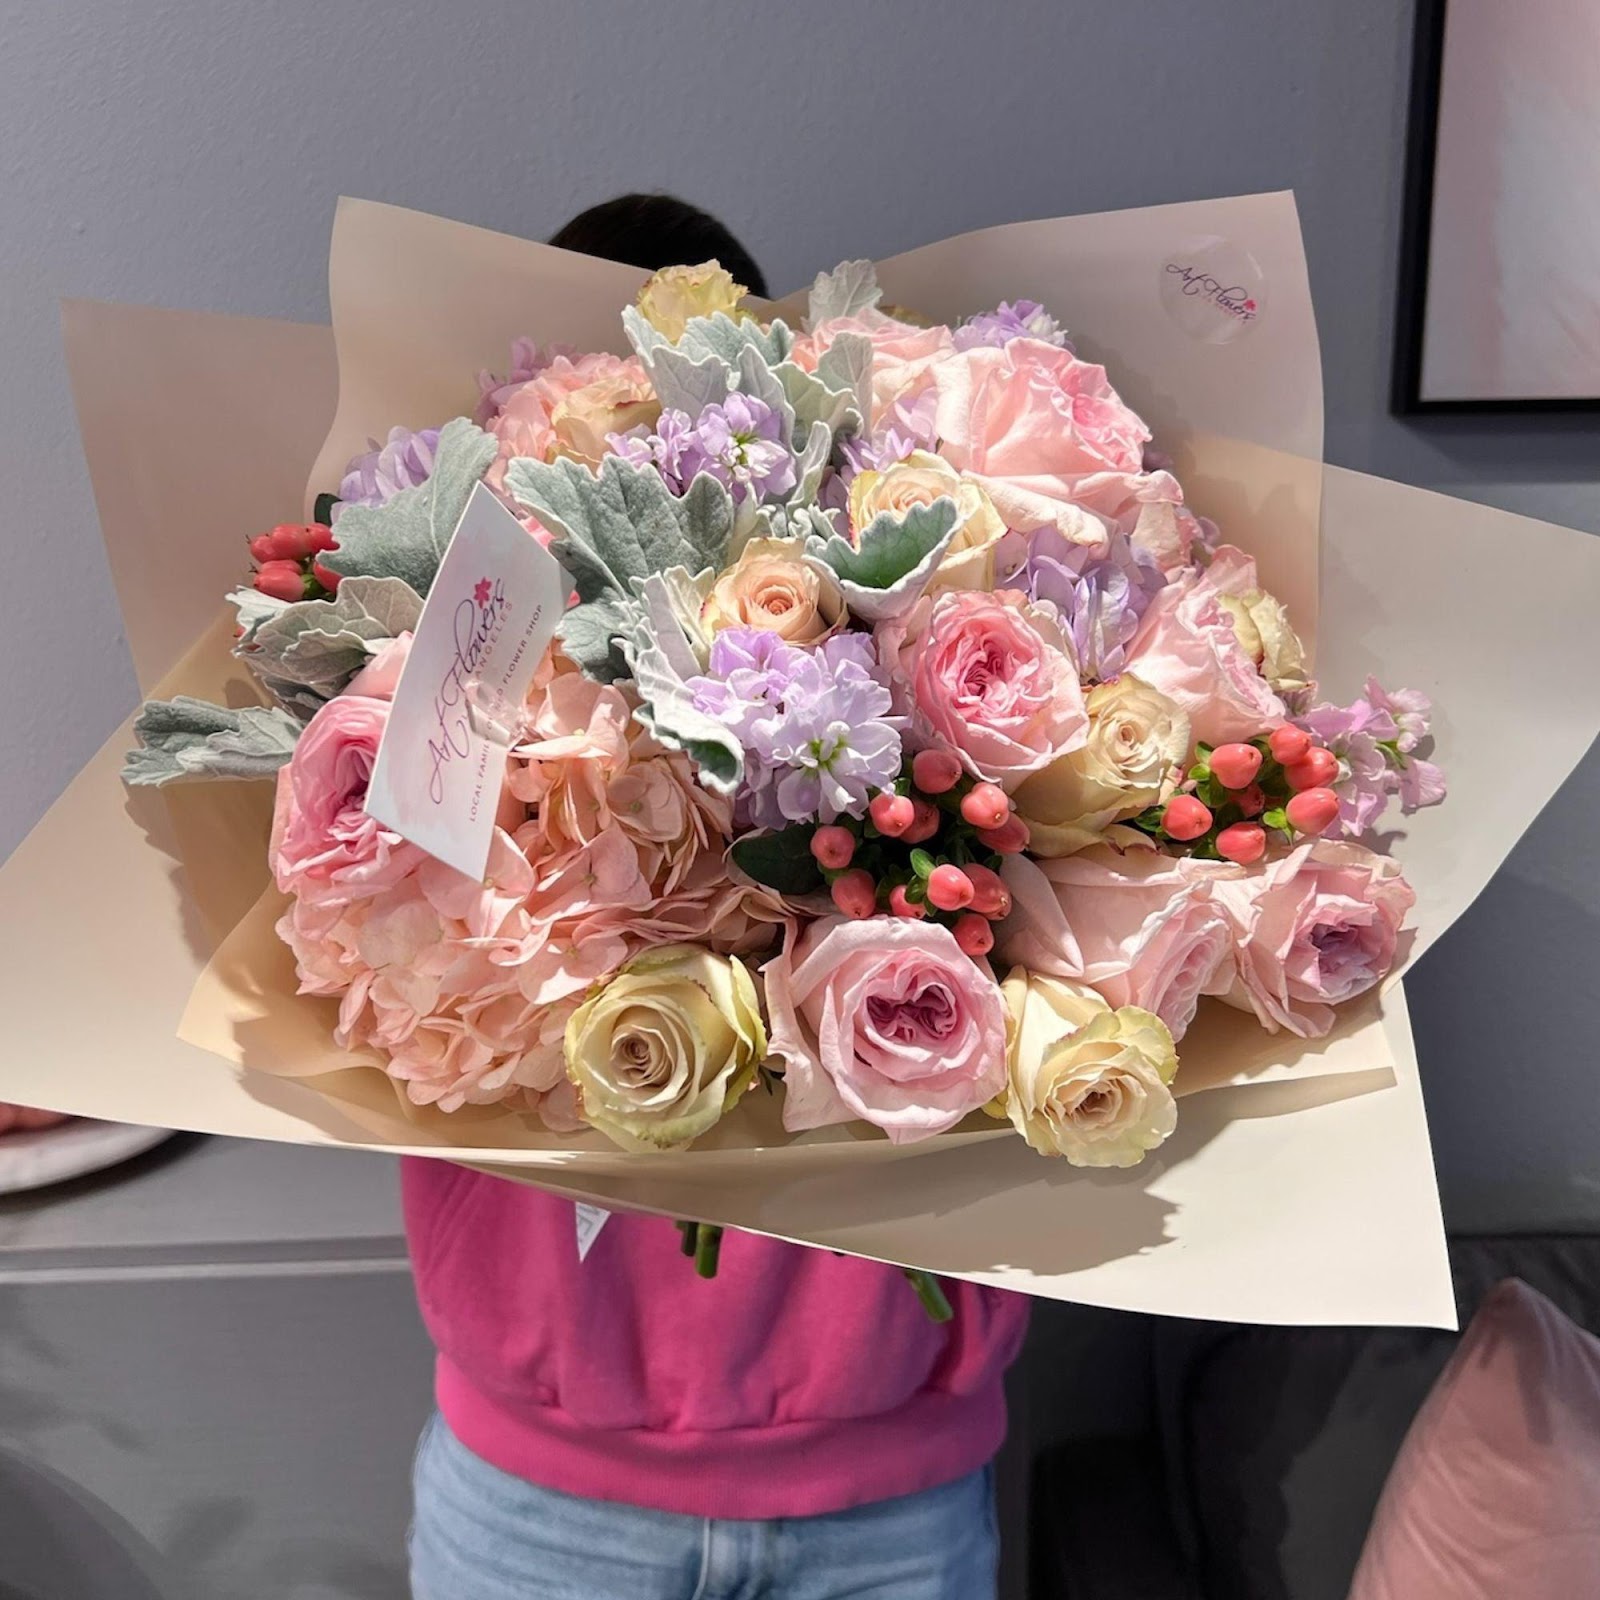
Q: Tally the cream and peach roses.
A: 8